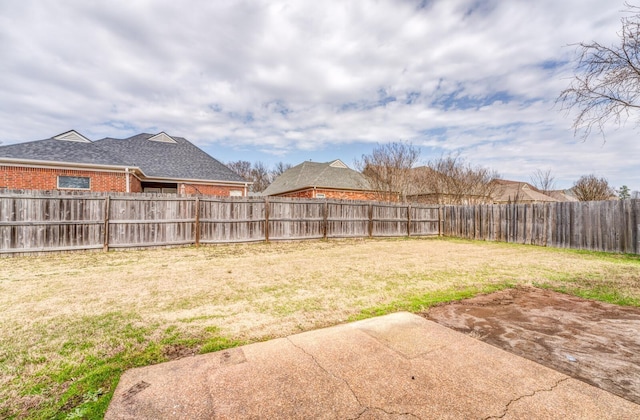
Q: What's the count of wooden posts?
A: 7